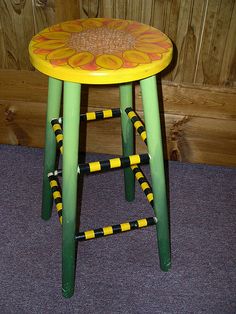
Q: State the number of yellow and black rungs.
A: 7